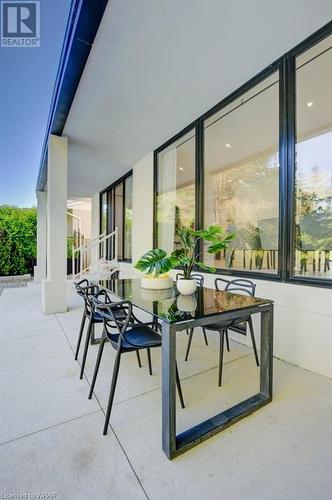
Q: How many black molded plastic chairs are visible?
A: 4